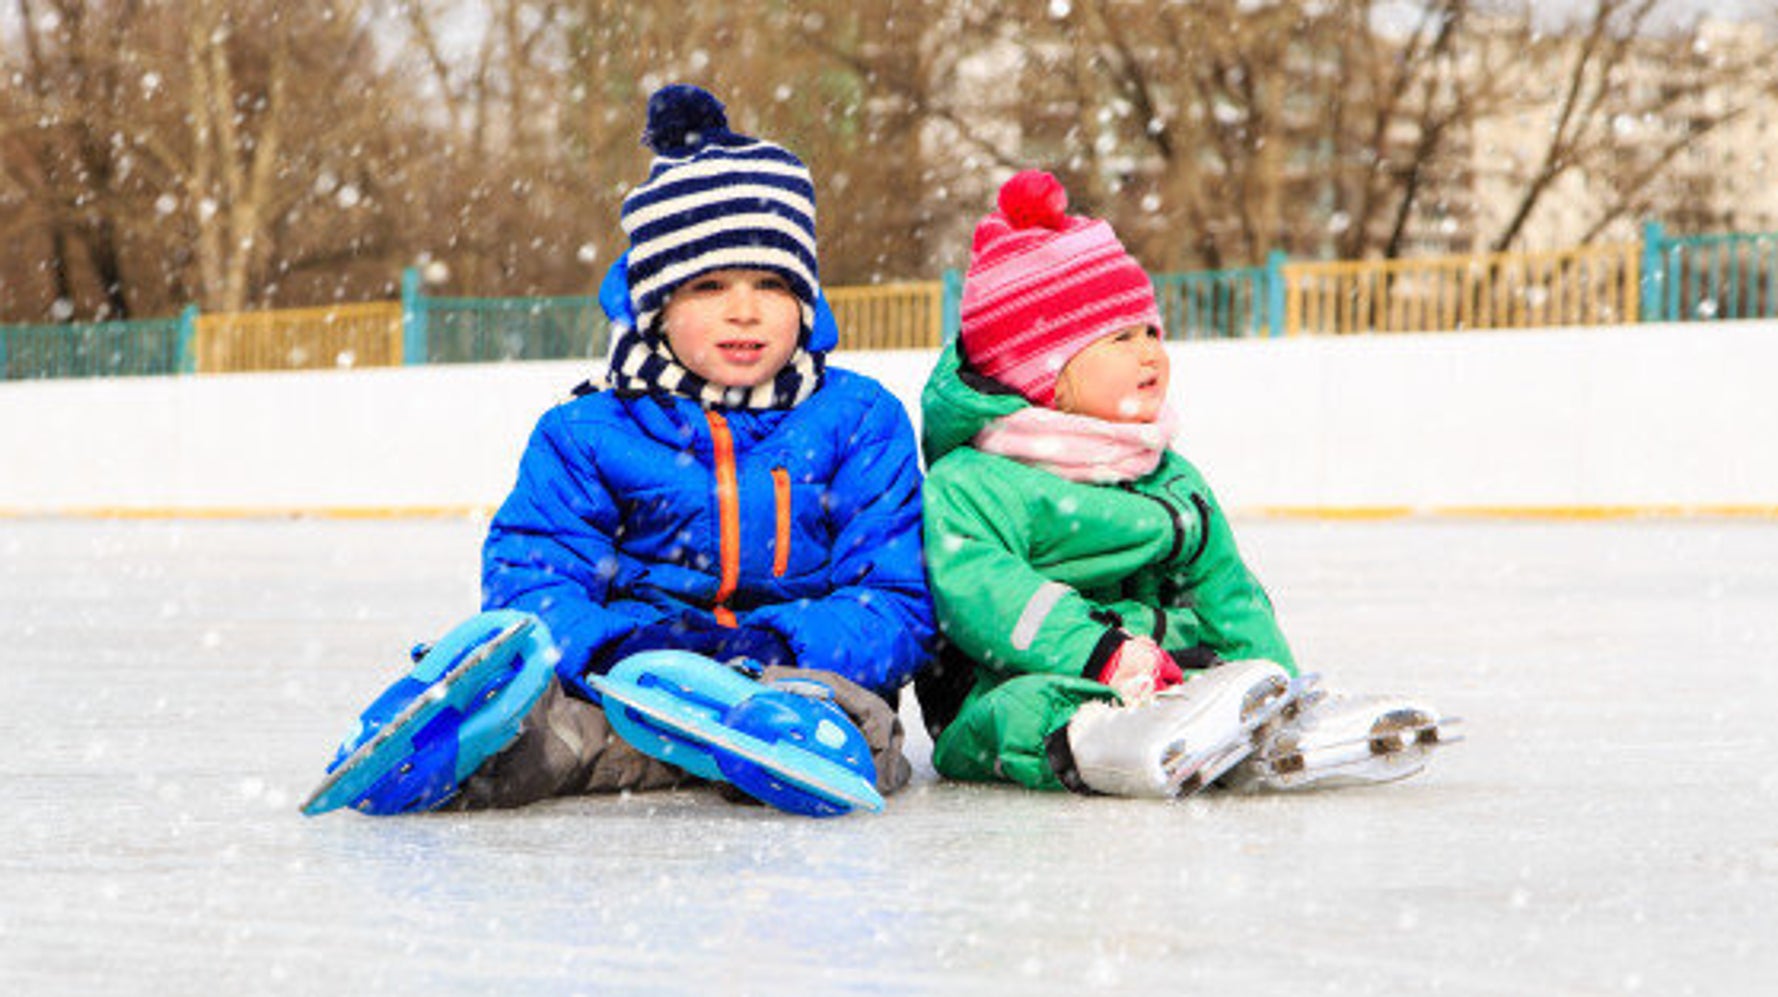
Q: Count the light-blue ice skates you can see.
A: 2